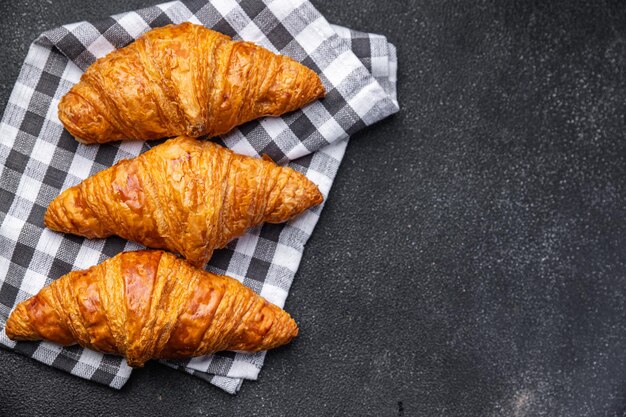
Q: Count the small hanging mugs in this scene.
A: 0